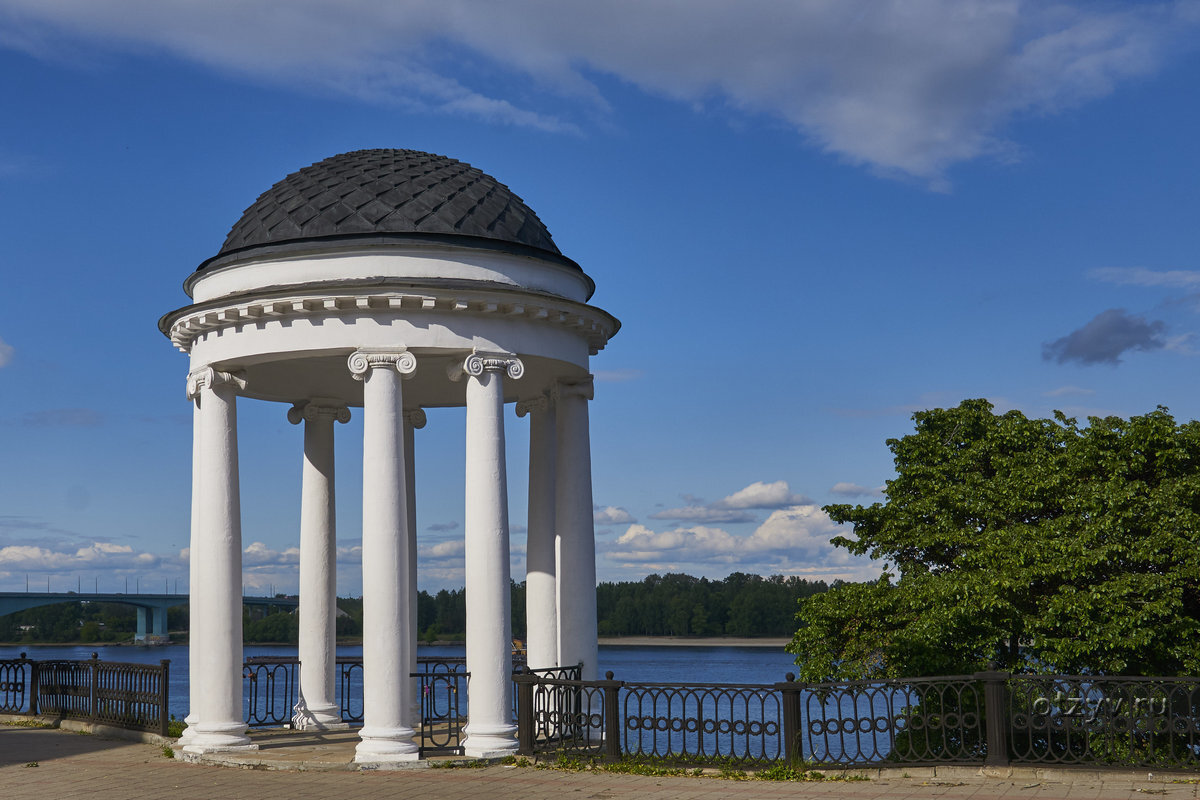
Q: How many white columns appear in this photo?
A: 8